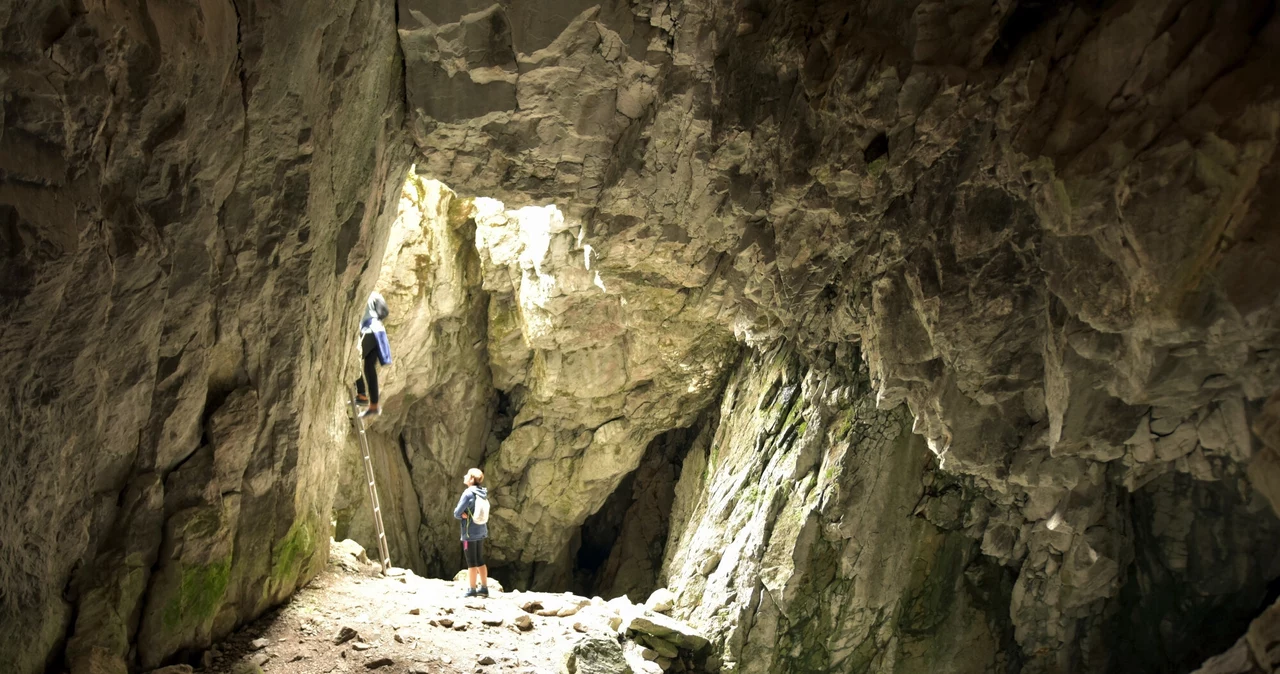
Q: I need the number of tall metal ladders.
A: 1